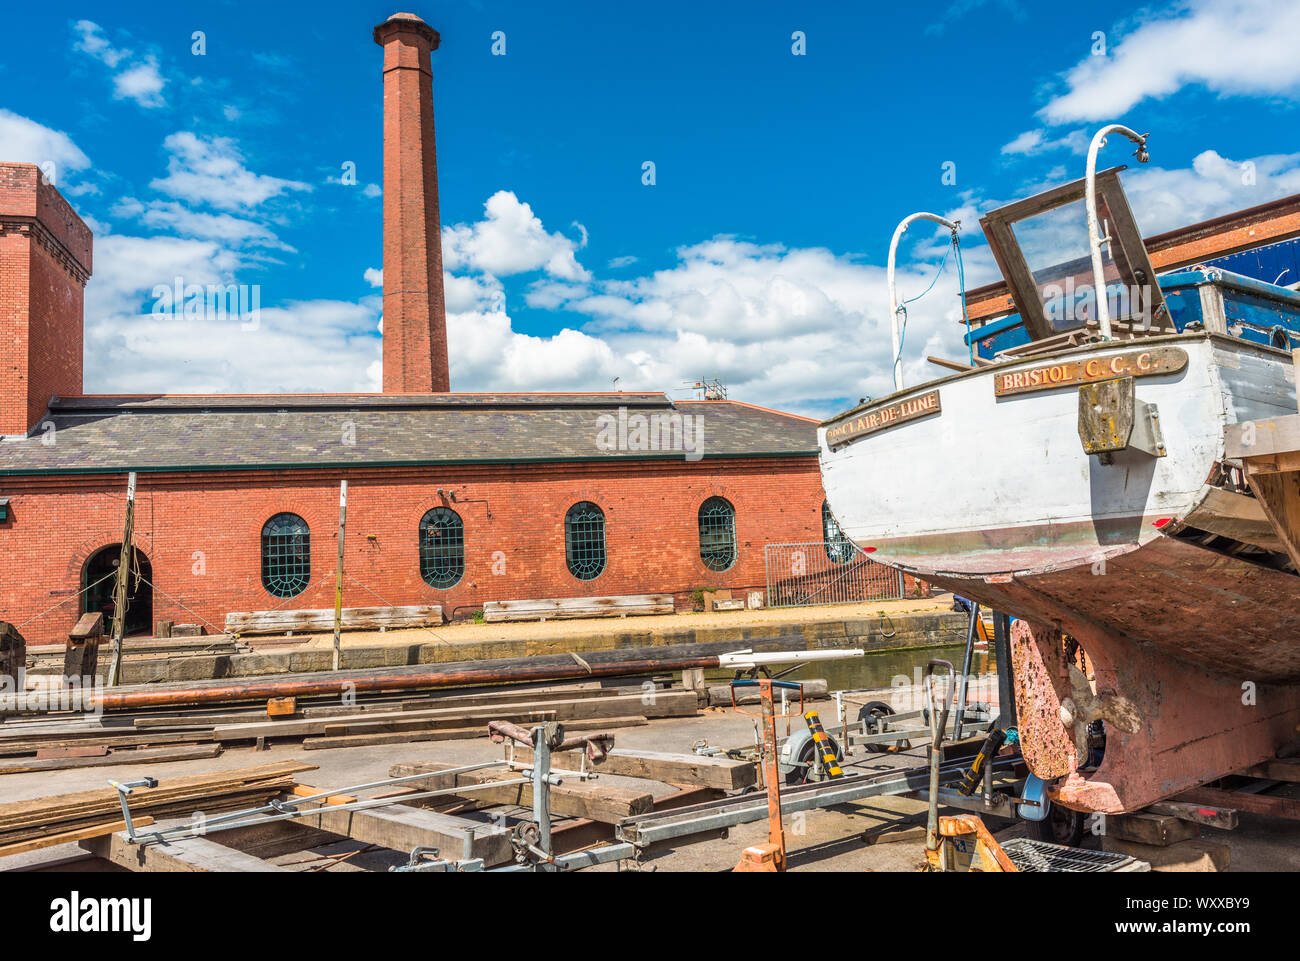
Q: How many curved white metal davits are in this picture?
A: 2